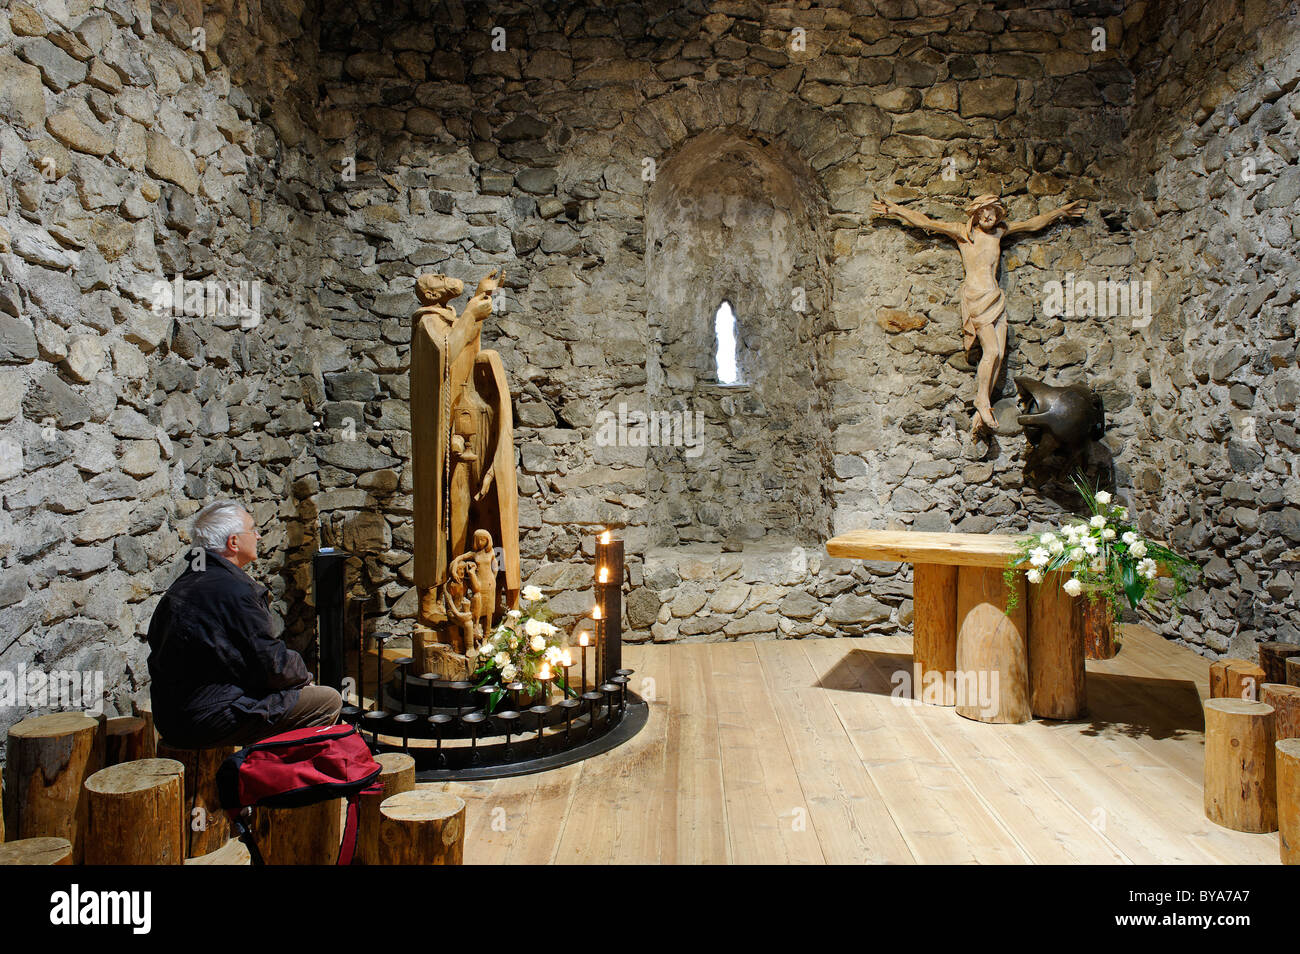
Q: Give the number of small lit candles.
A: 6